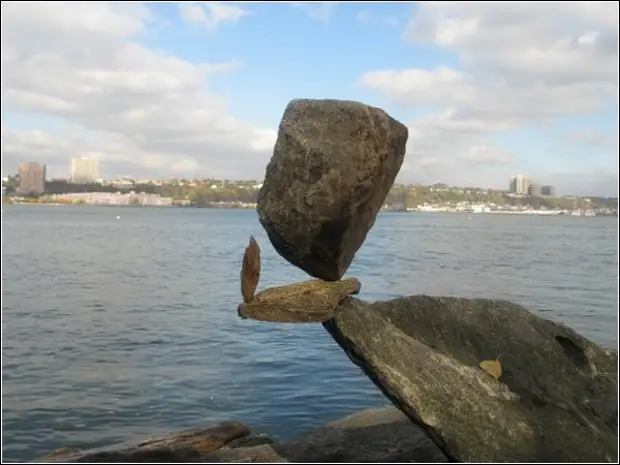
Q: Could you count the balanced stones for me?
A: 3